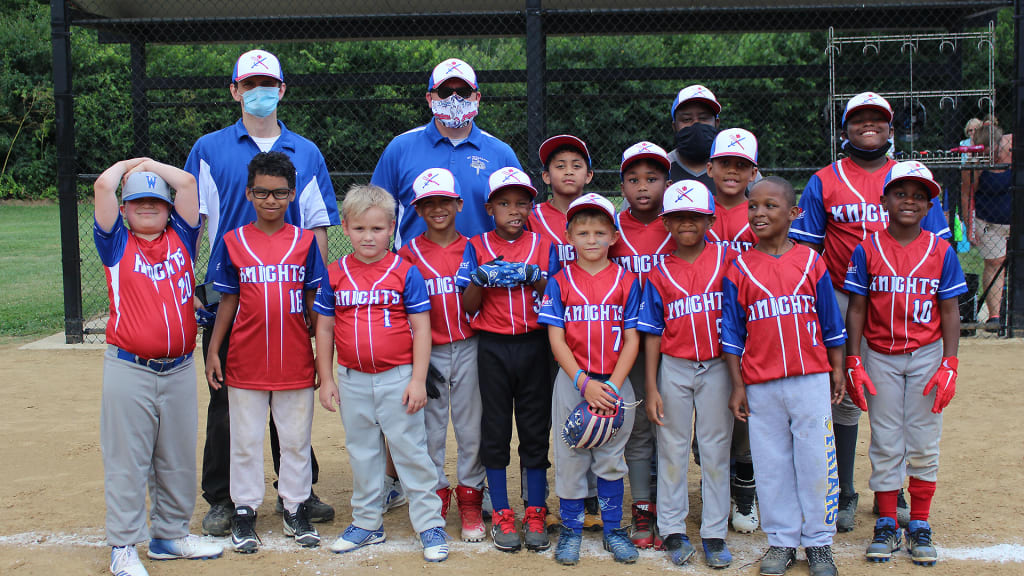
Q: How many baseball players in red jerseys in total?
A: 13